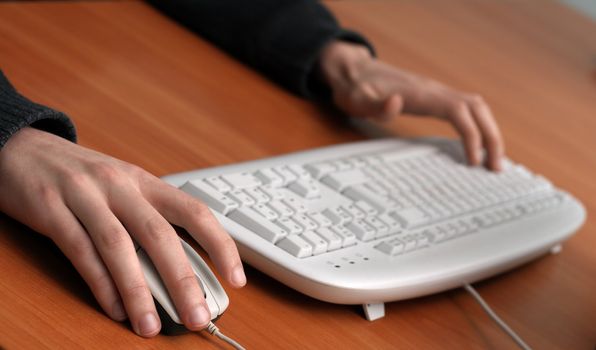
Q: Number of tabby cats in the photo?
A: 0